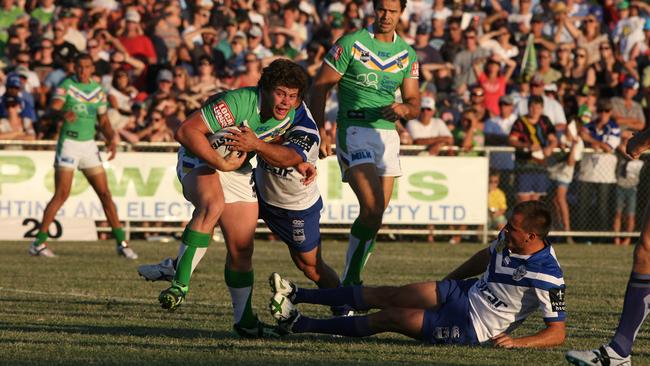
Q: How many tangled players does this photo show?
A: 2